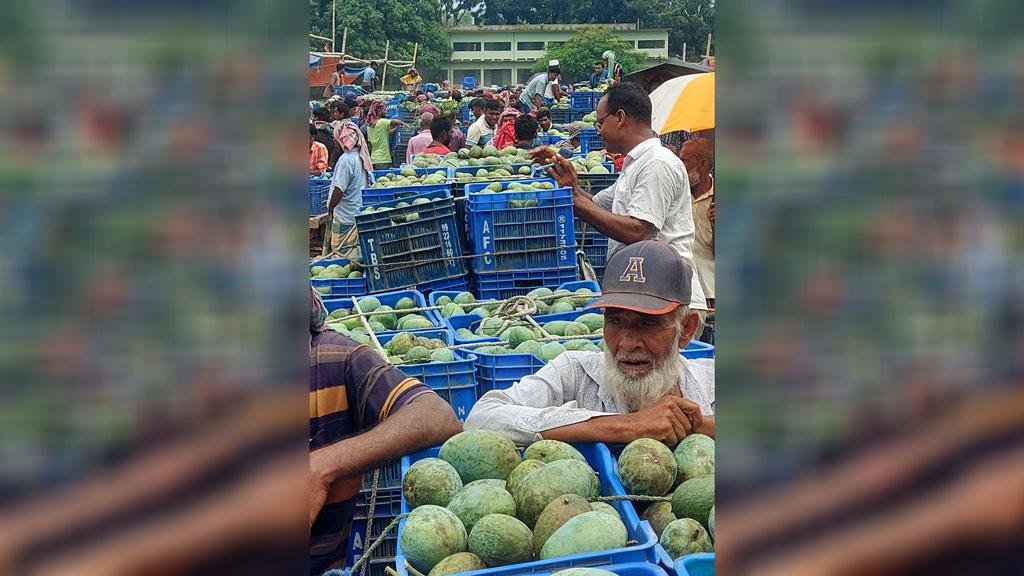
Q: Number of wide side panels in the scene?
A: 2